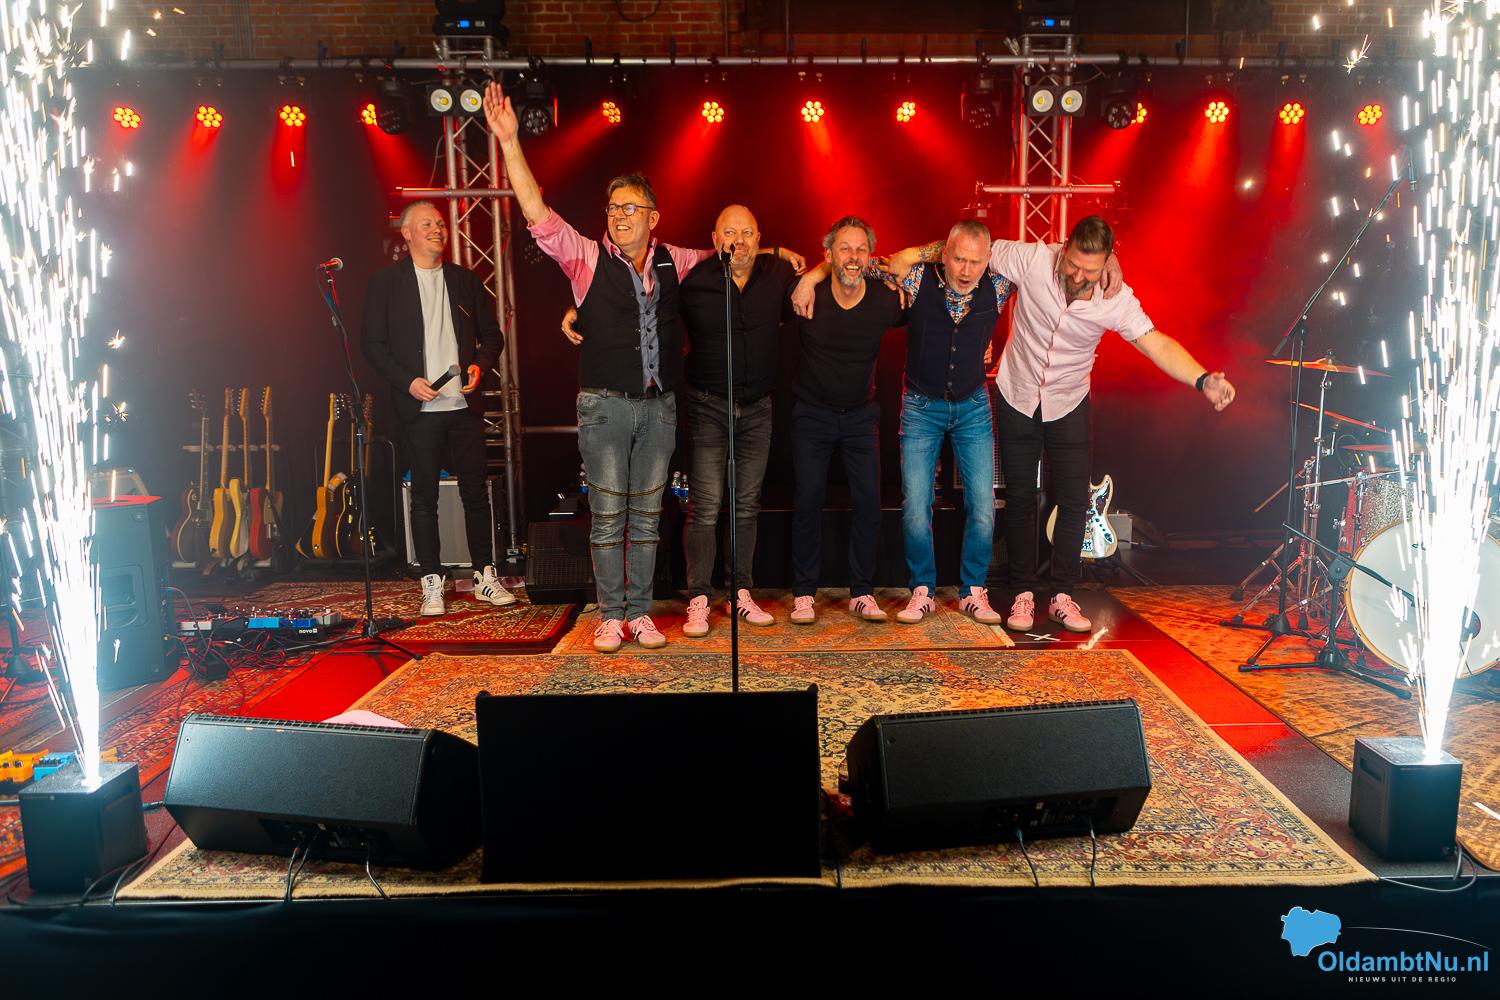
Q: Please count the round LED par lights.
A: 12